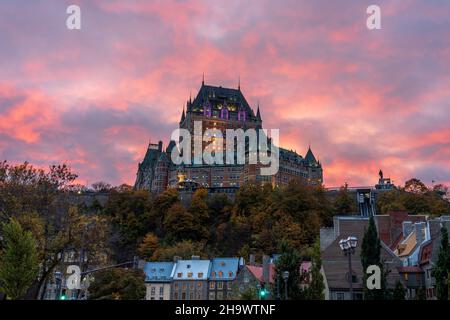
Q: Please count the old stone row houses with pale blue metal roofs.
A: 3